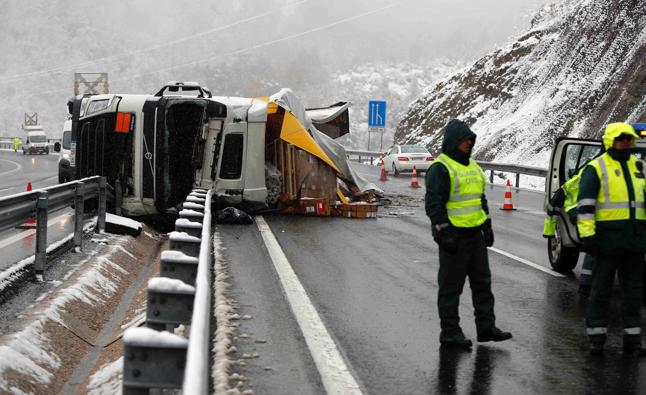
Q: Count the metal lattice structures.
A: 2